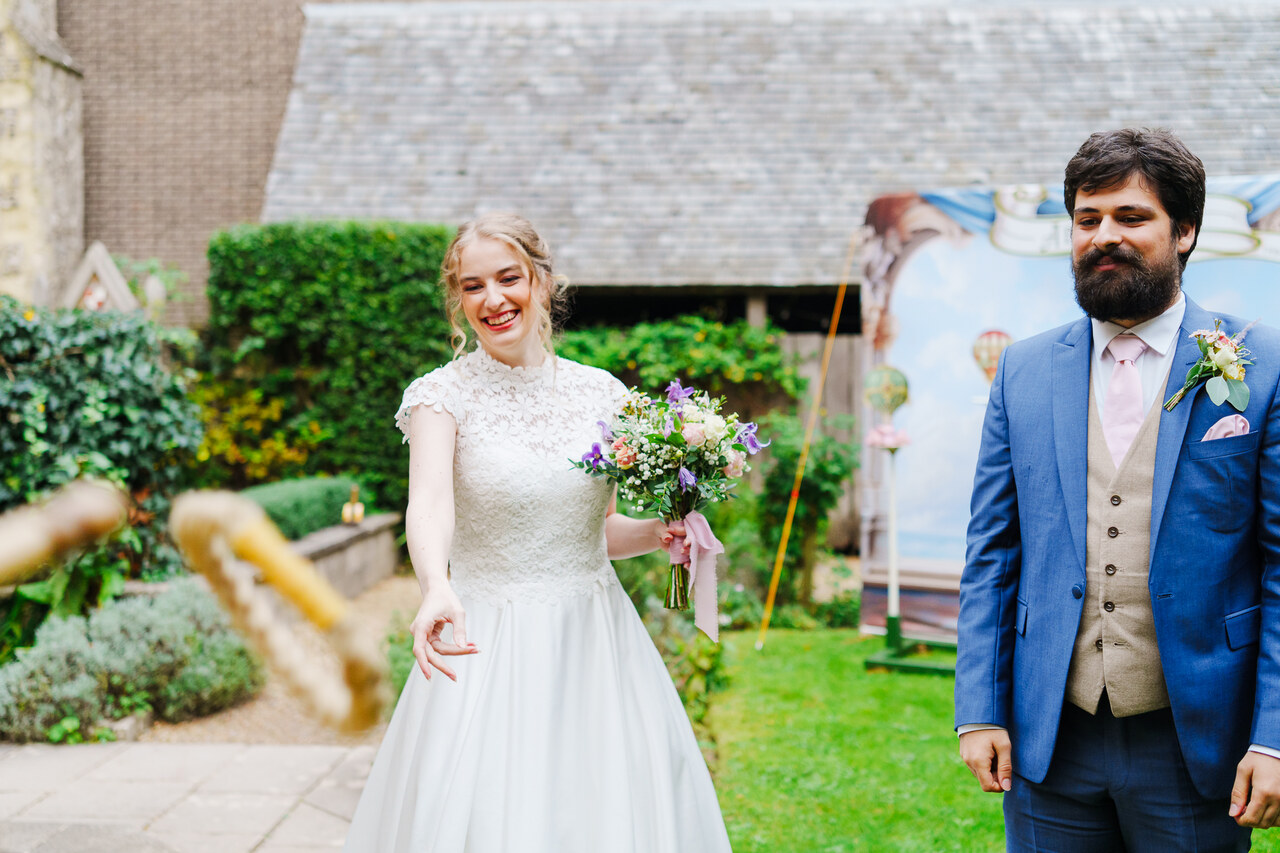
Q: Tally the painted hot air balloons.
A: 2